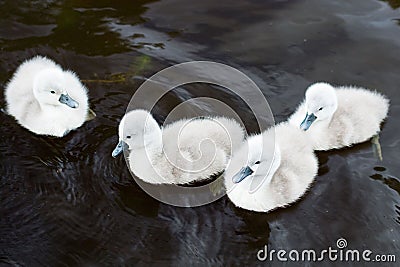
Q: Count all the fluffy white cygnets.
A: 4